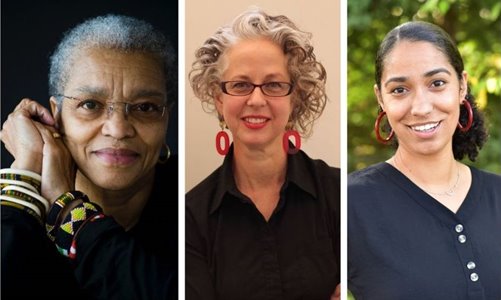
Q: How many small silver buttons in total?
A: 4